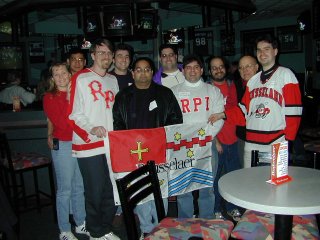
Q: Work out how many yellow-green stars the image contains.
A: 3